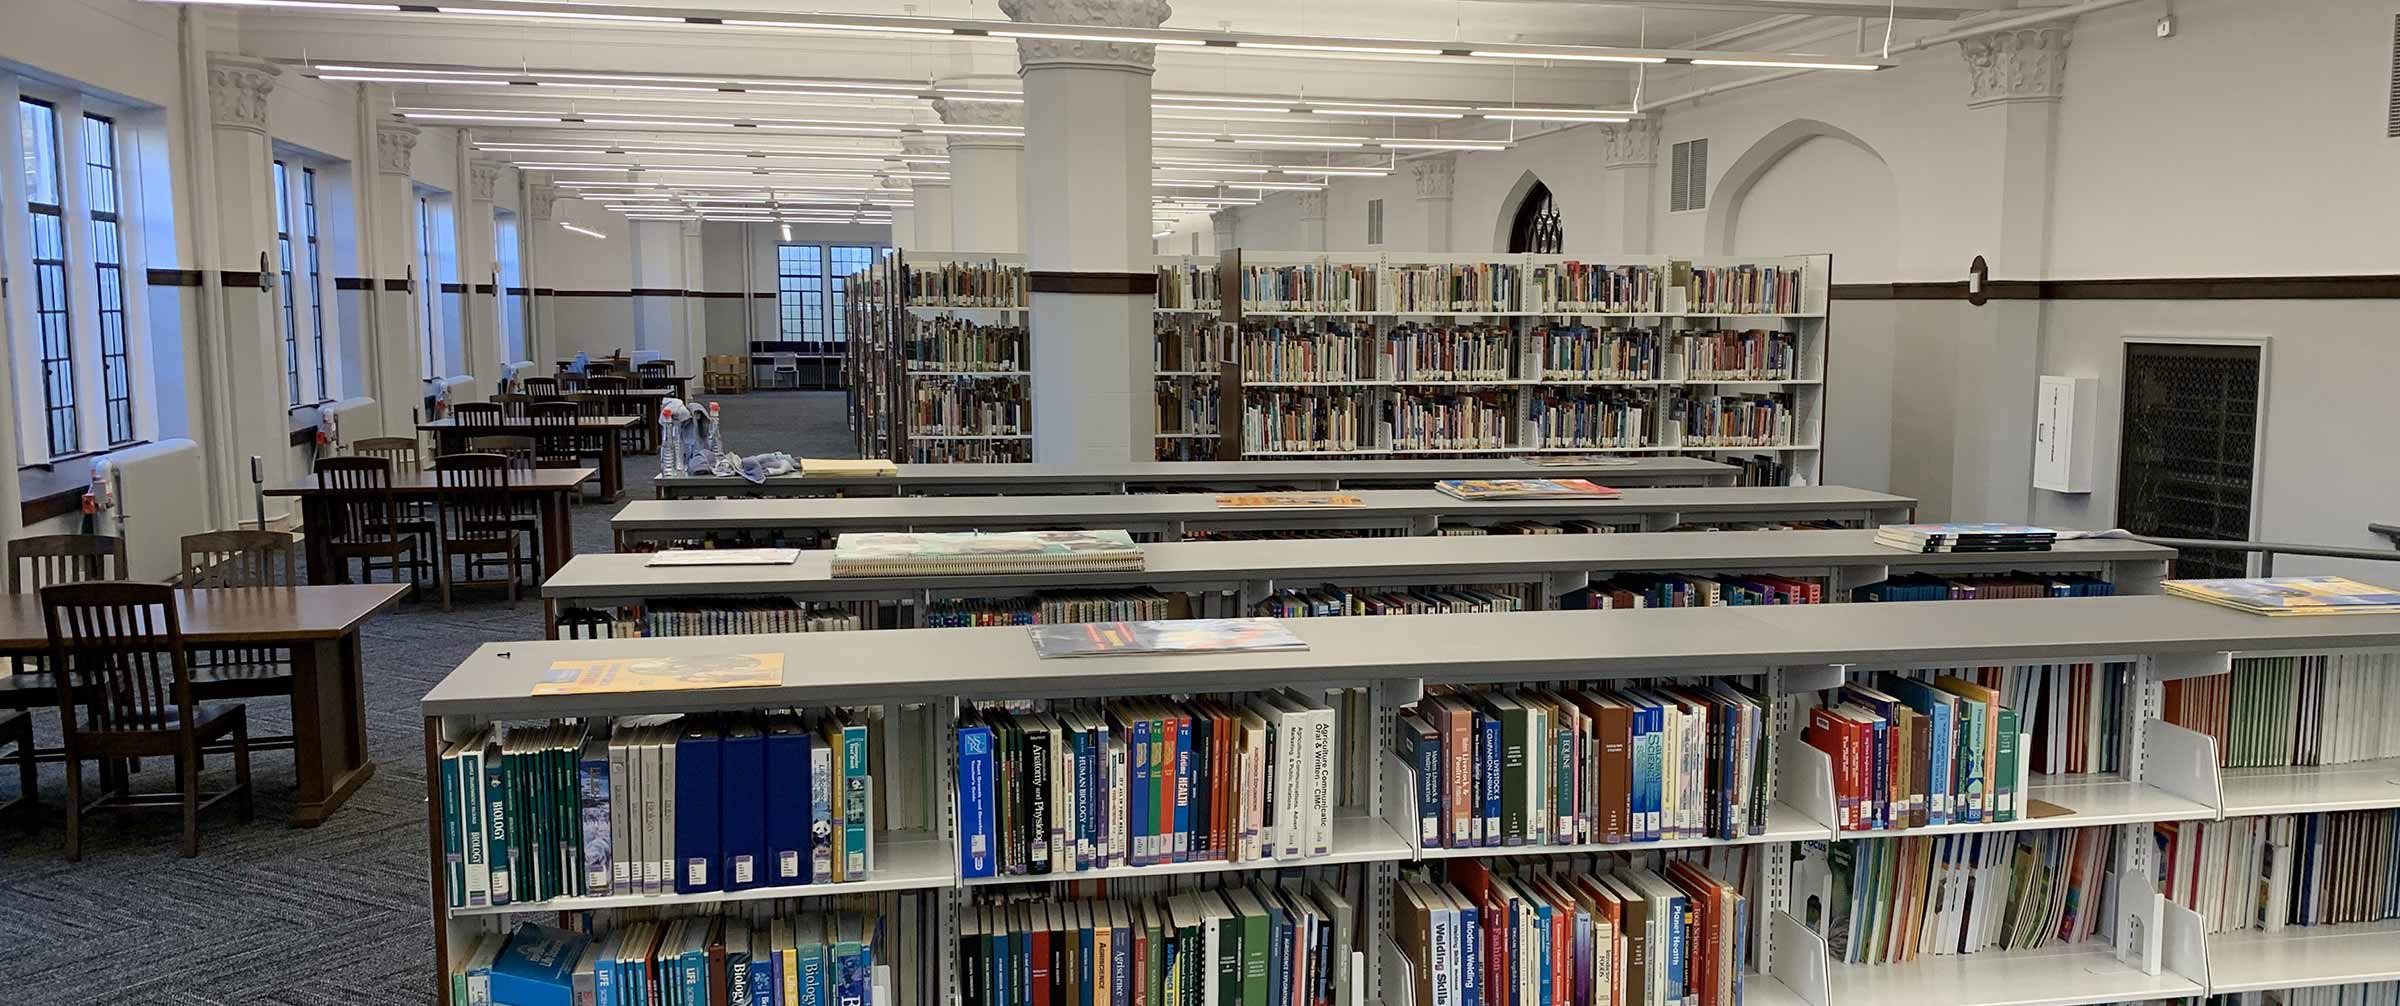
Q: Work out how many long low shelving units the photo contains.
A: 4